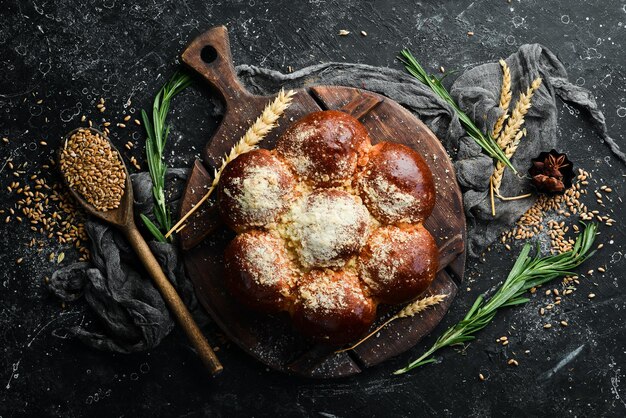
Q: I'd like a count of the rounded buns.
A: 7